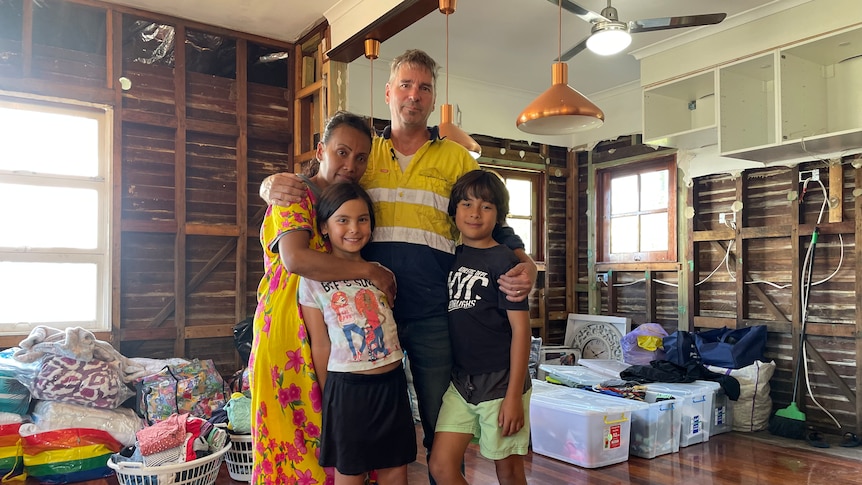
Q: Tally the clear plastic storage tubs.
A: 4